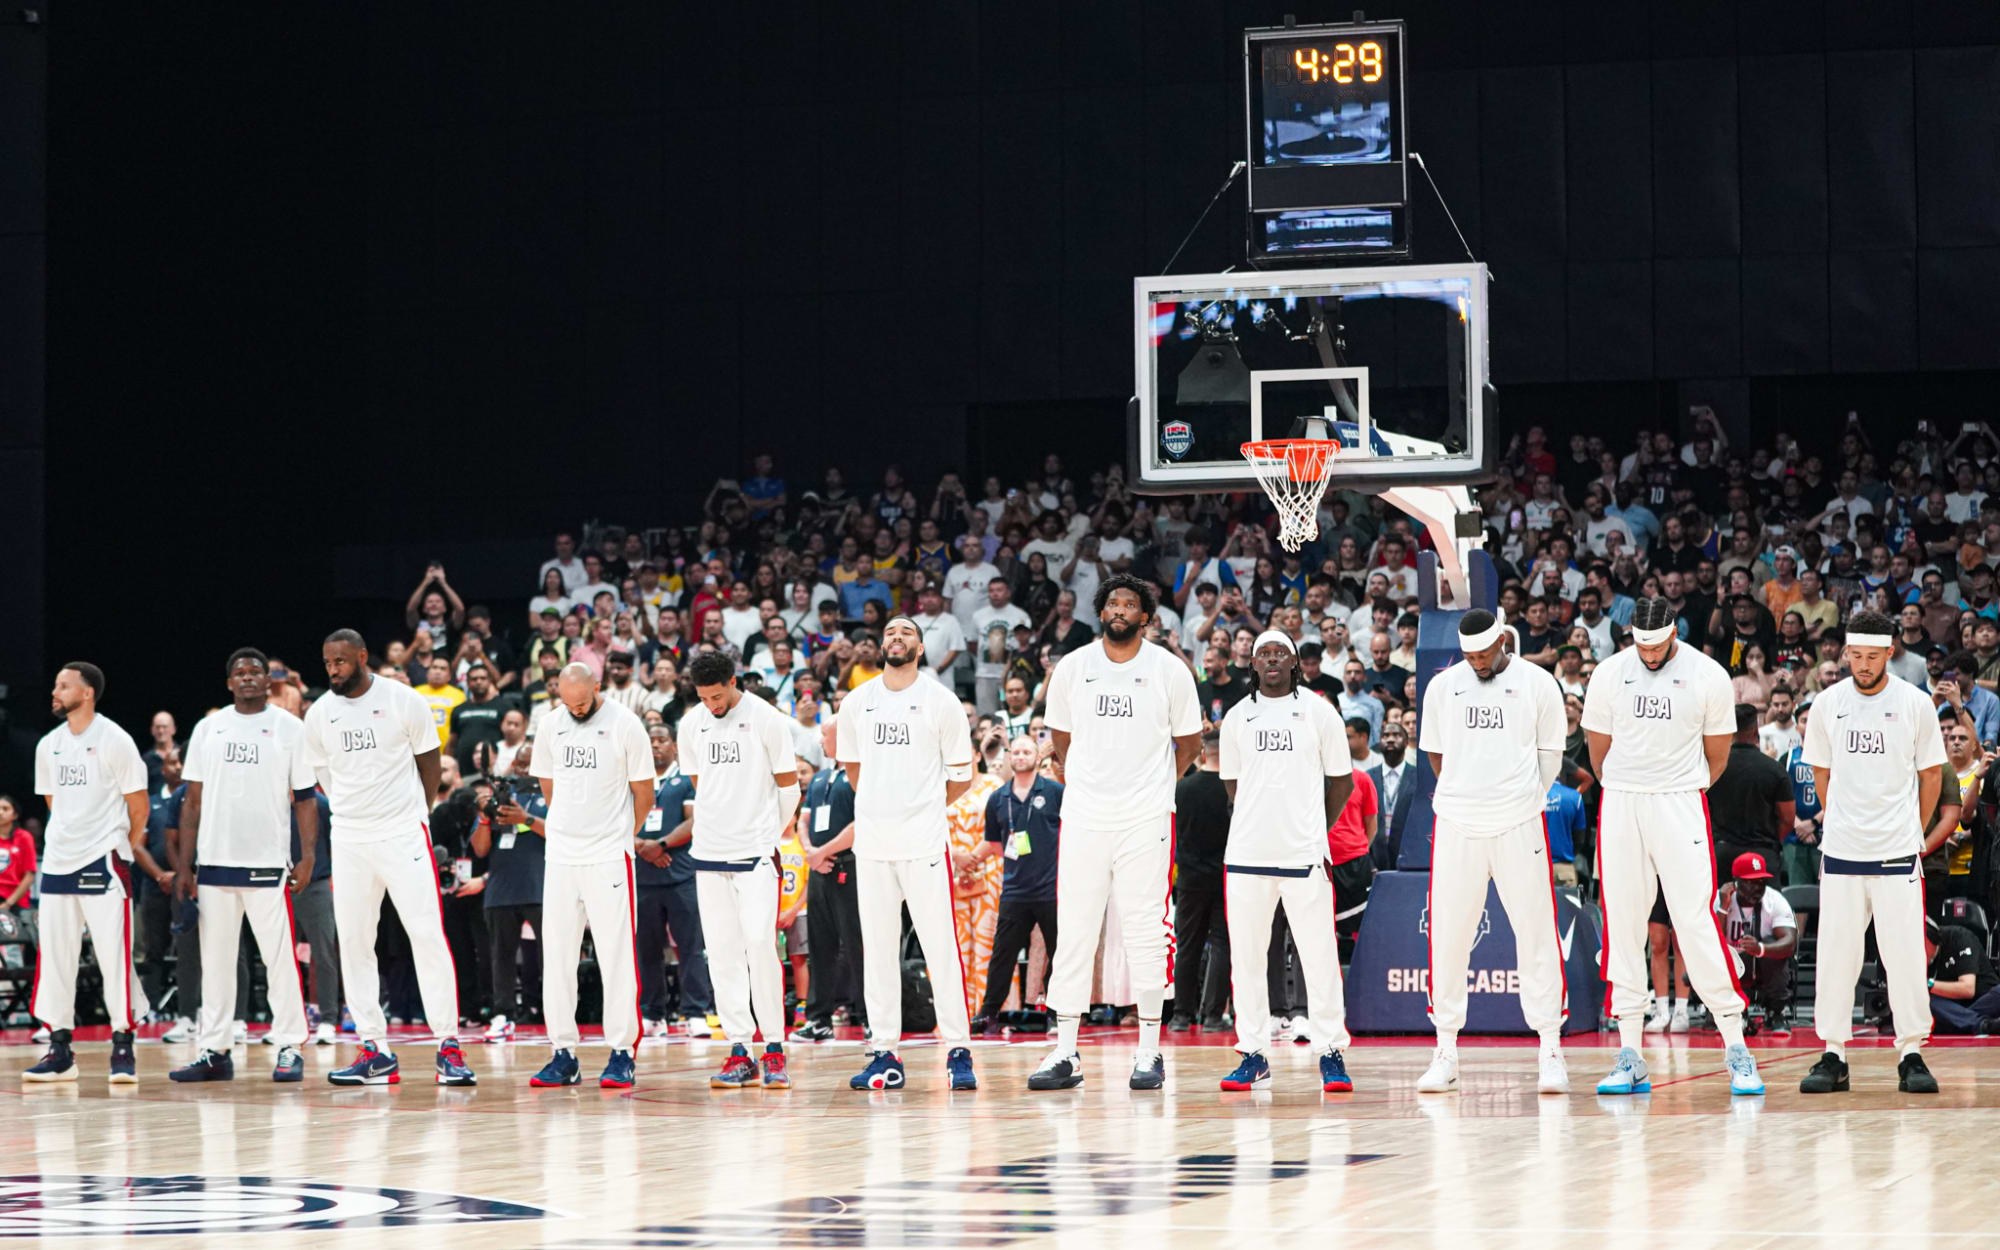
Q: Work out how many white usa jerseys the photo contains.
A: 11